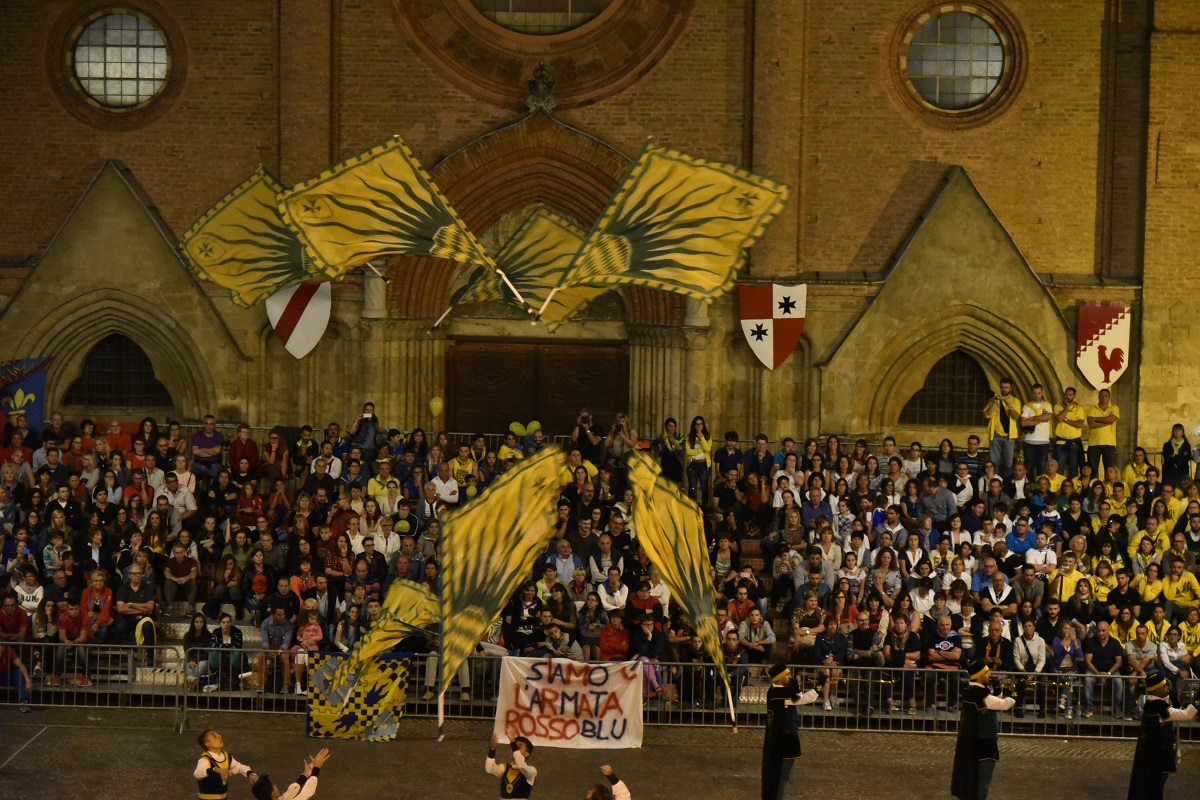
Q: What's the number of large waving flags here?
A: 7